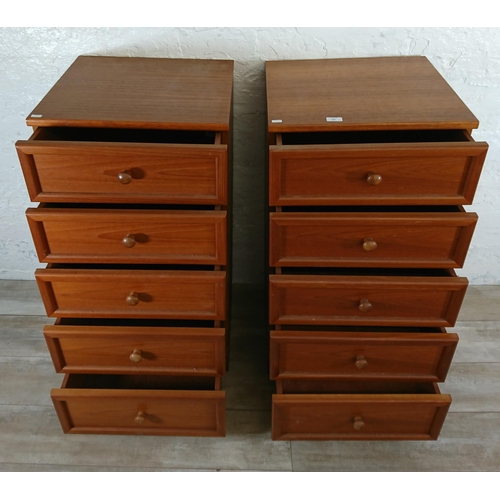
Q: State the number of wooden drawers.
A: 10